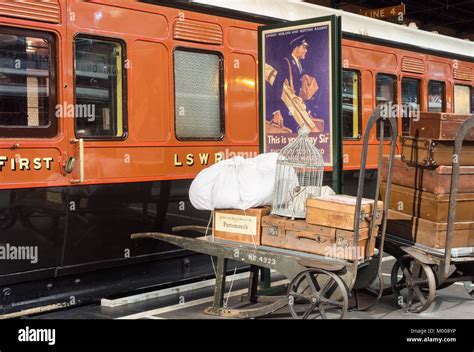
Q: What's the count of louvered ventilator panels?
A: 4